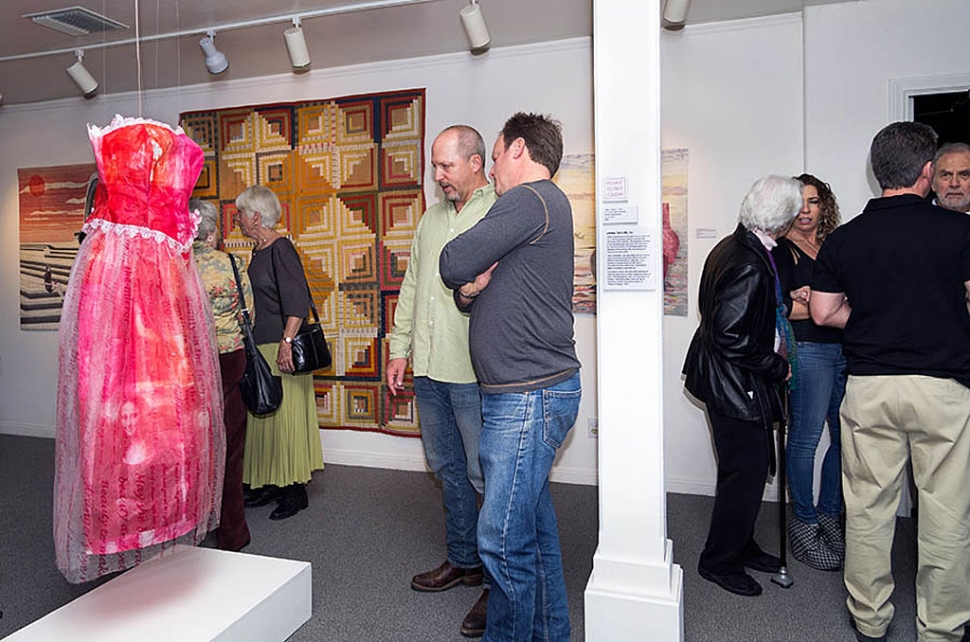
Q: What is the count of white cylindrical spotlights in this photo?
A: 4